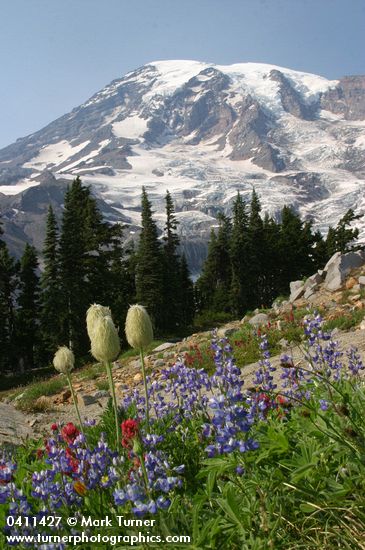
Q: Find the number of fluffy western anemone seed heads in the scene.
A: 4